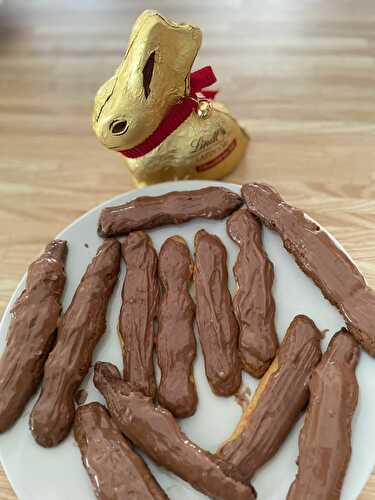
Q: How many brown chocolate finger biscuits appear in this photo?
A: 12